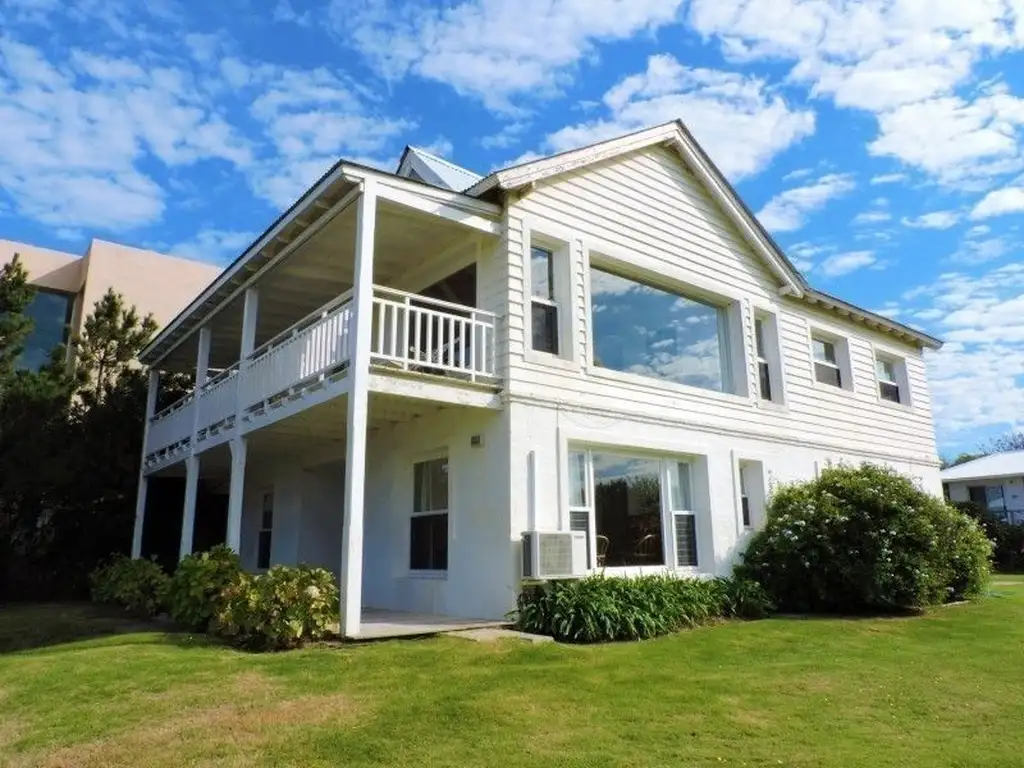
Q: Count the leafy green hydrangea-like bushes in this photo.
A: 3